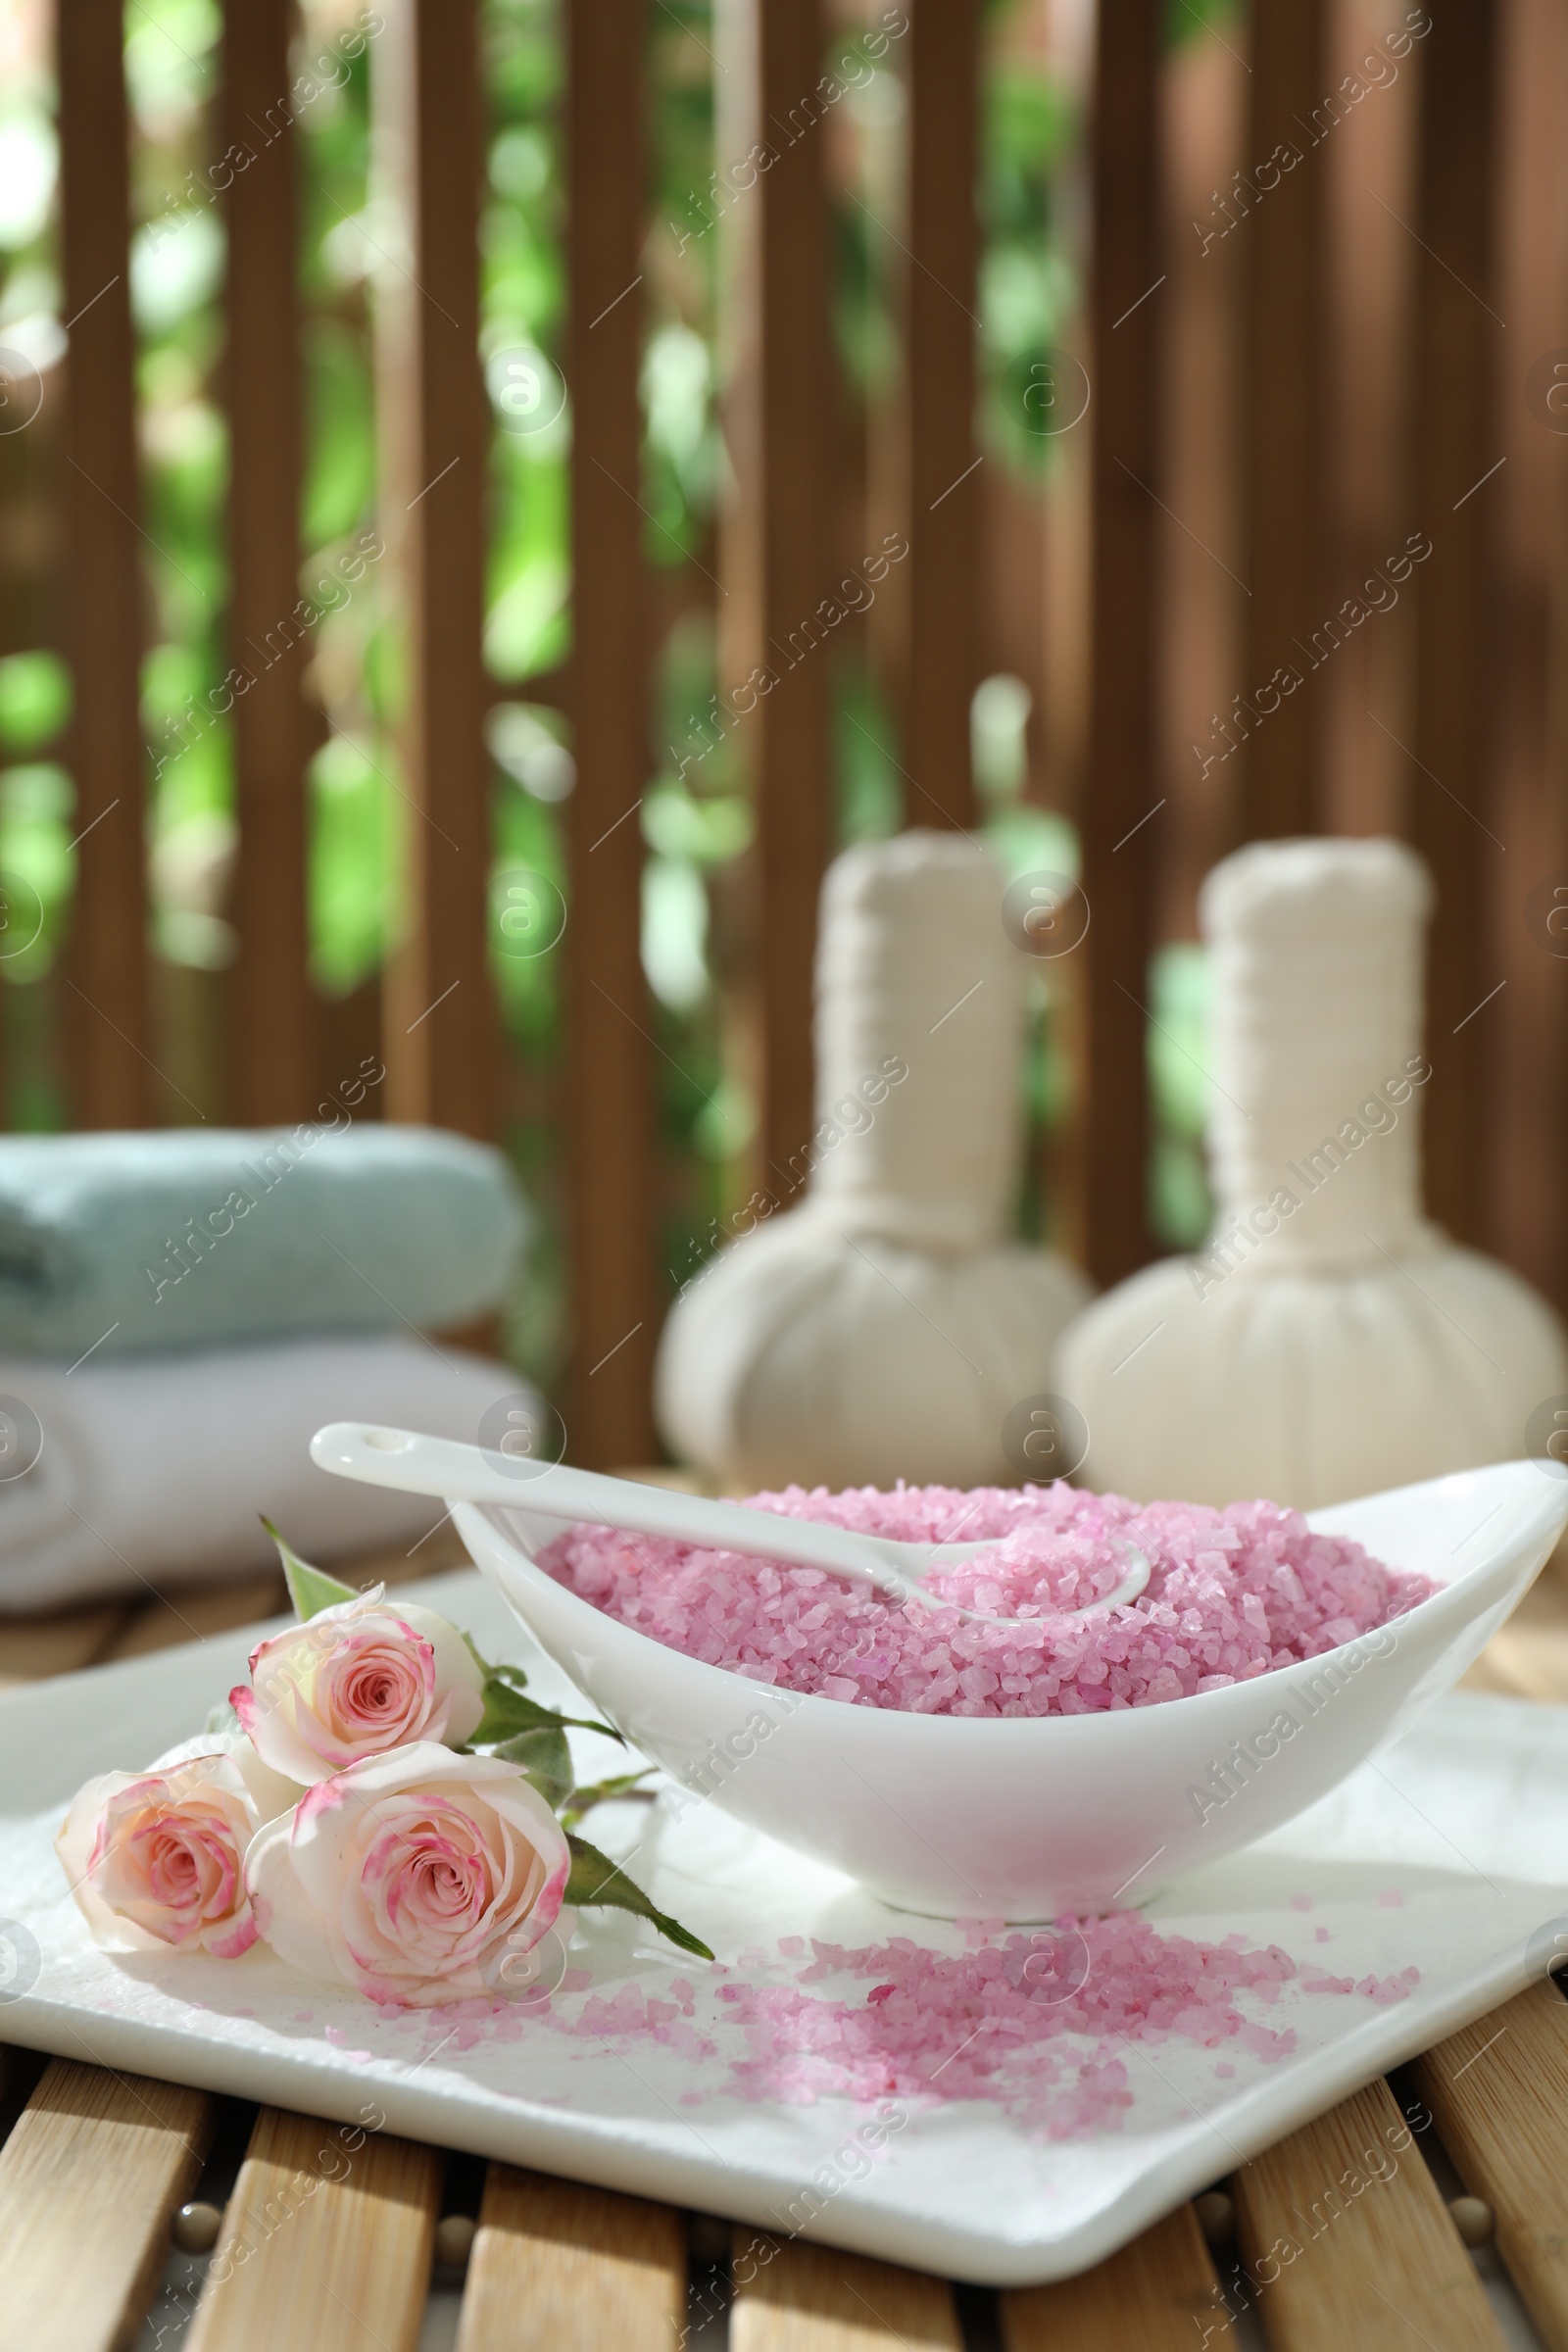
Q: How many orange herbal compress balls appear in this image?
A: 0